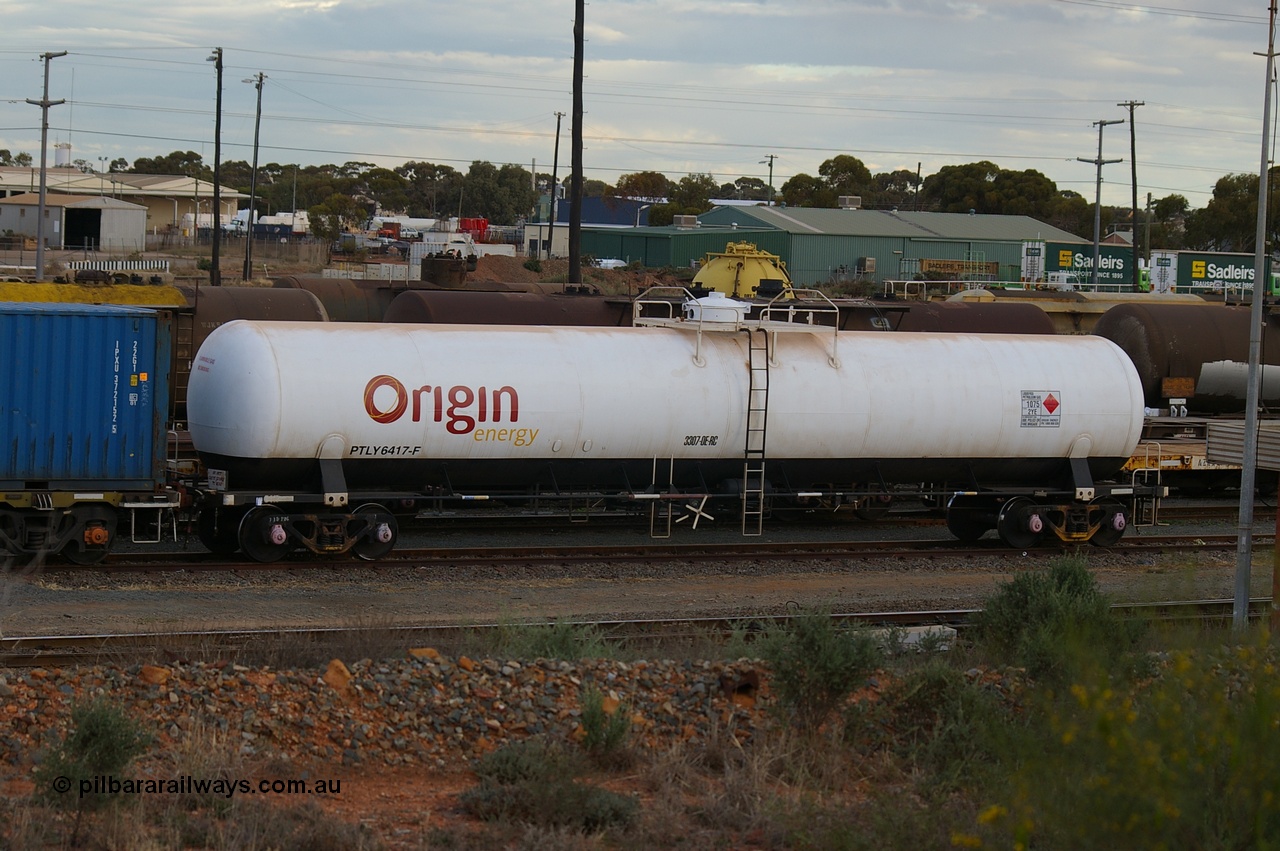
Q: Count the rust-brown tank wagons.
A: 4